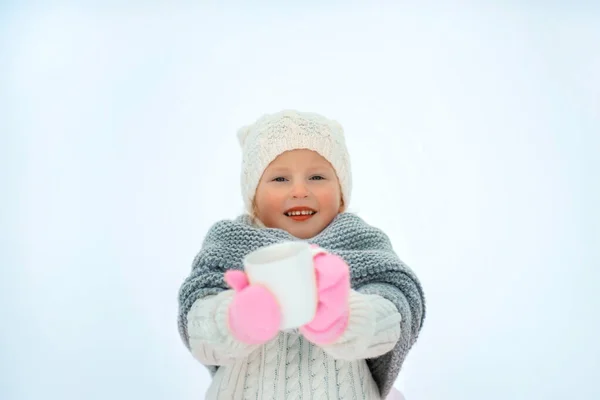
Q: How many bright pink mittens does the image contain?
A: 2